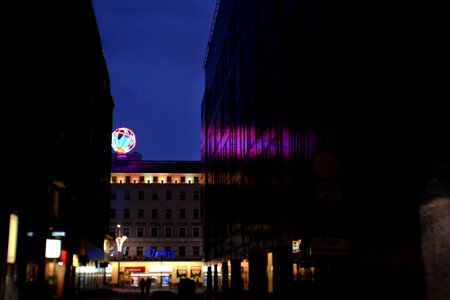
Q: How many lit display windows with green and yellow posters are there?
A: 2